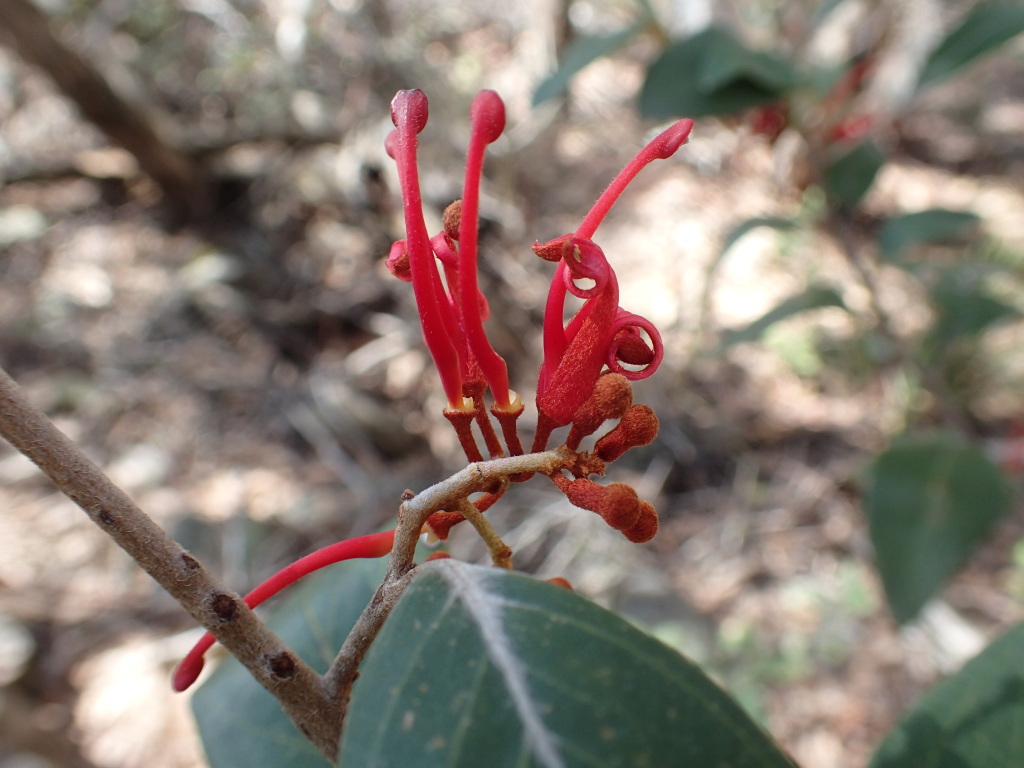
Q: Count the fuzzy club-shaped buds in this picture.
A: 4